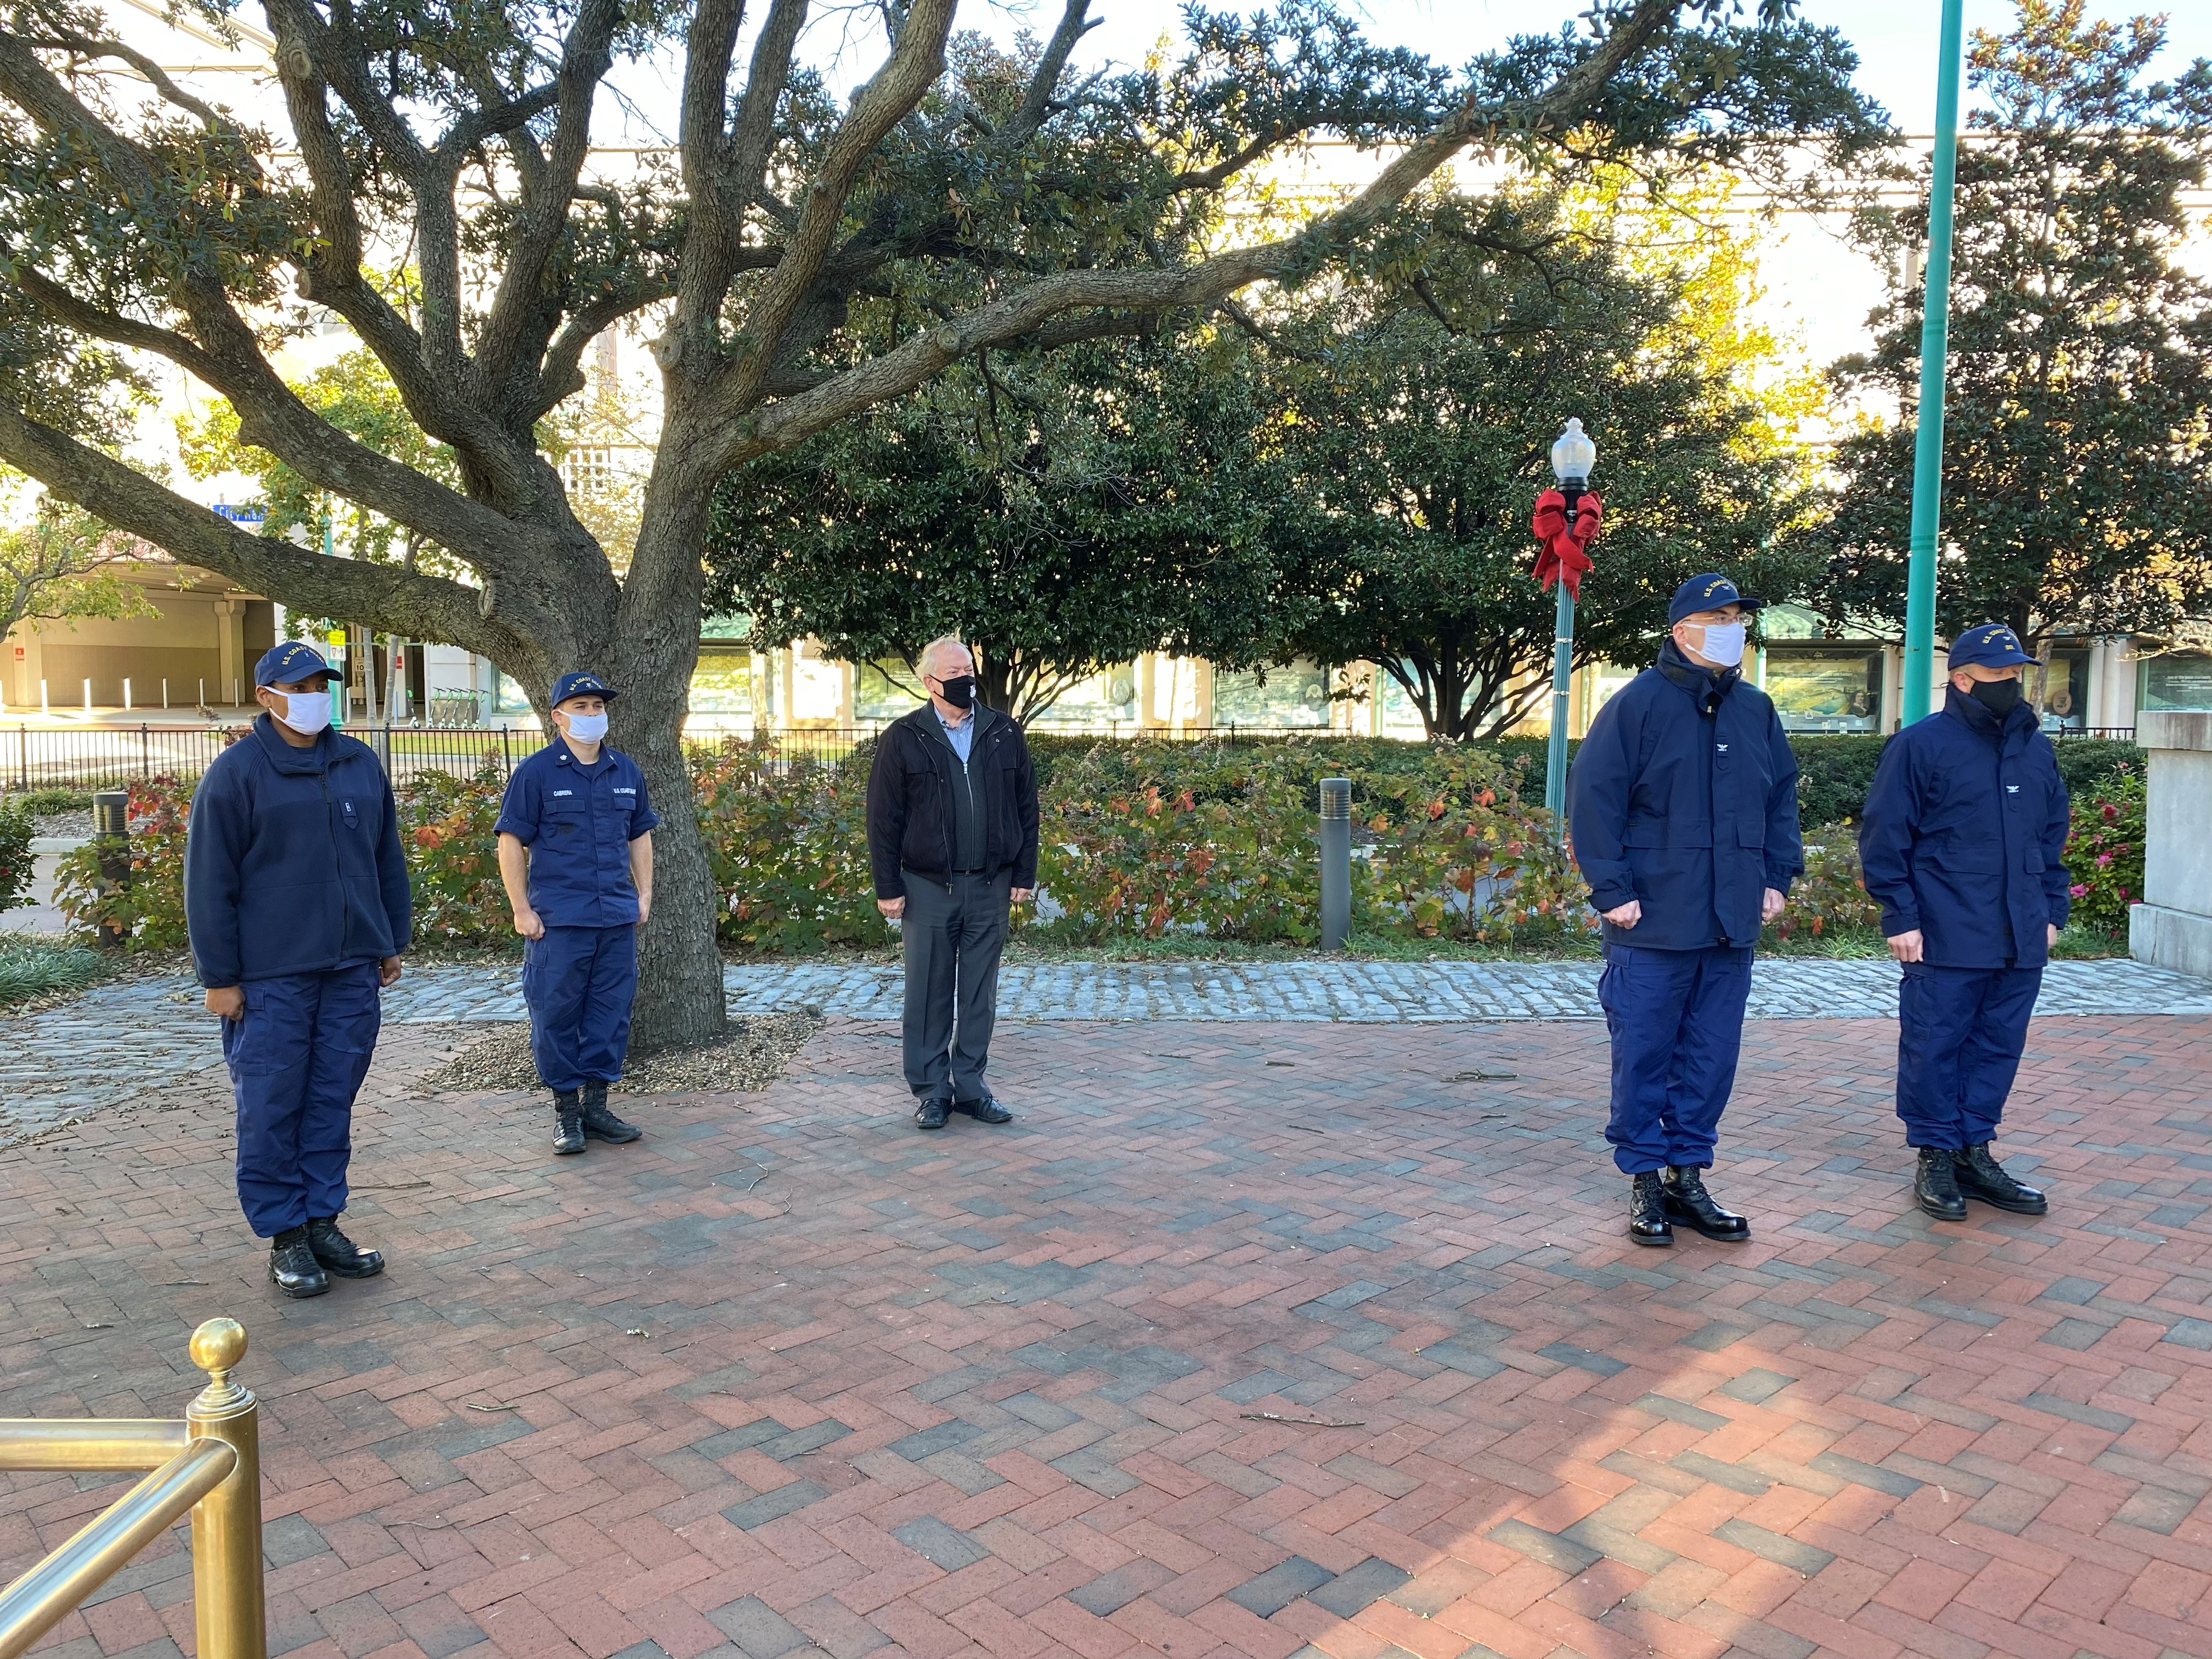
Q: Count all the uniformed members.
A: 4